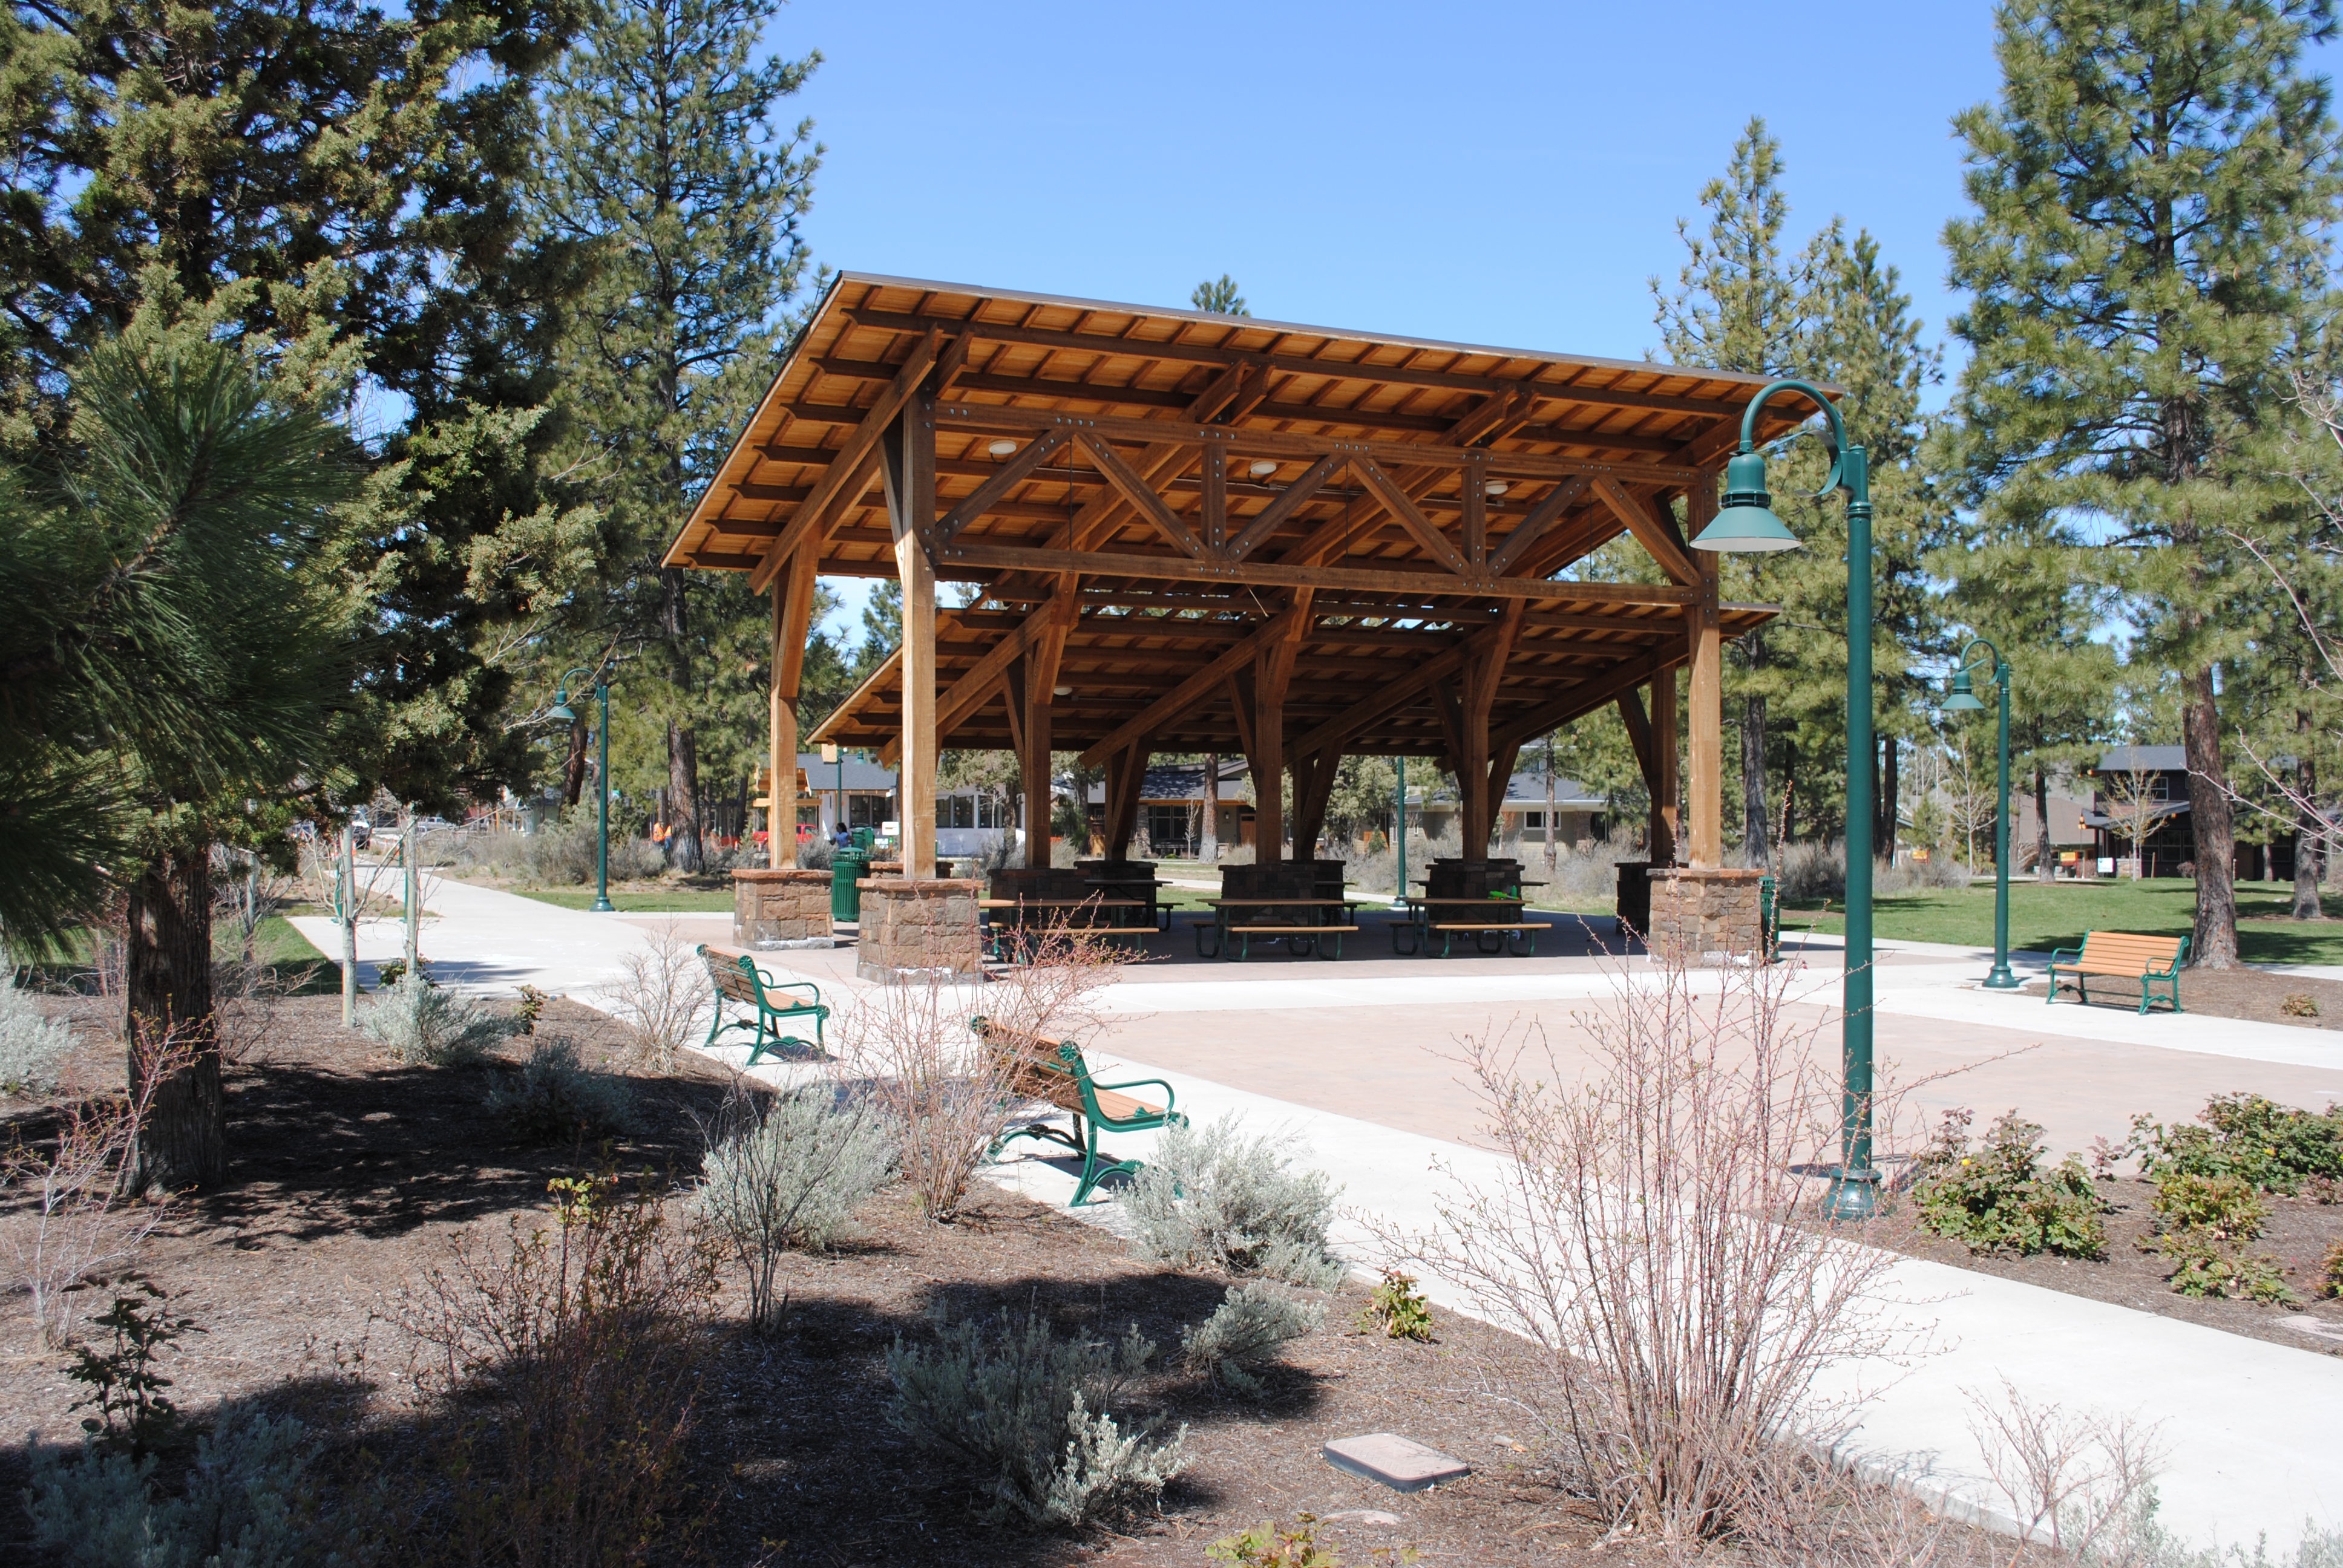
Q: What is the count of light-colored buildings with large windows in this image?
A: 1